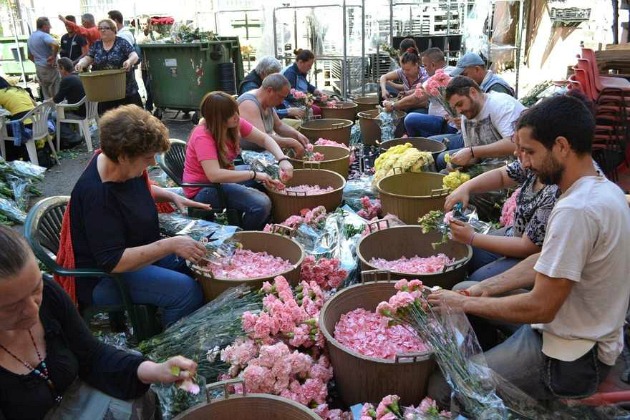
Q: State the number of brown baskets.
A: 13